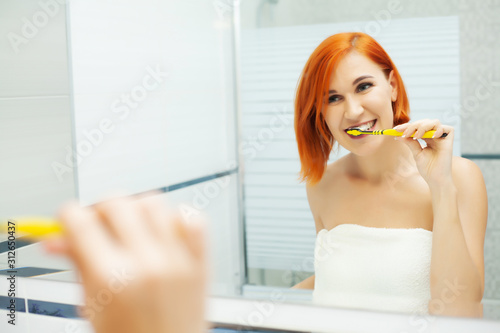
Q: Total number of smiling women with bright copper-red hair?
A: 1